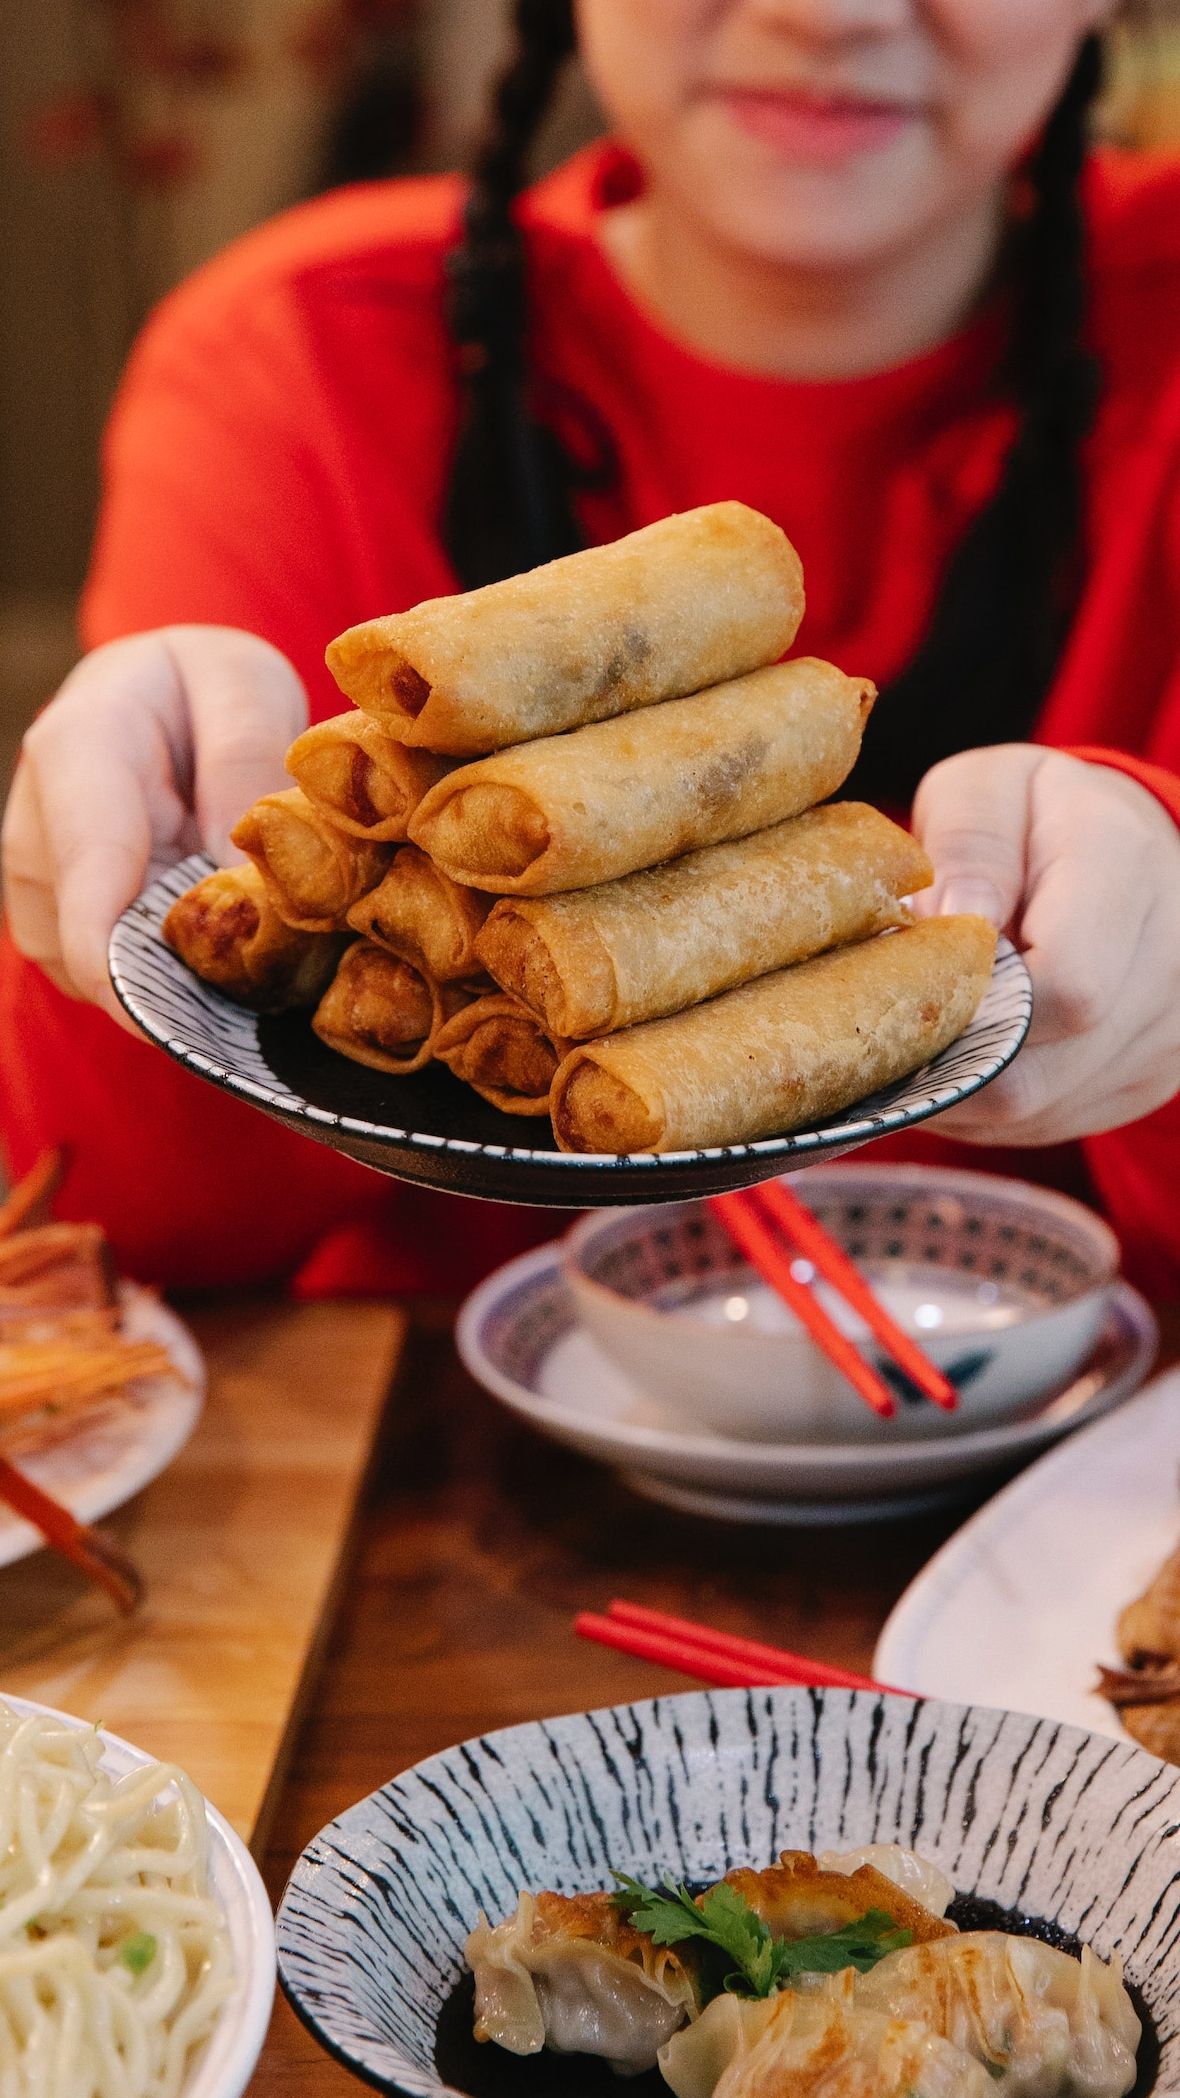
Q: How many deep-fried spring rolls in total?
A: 10